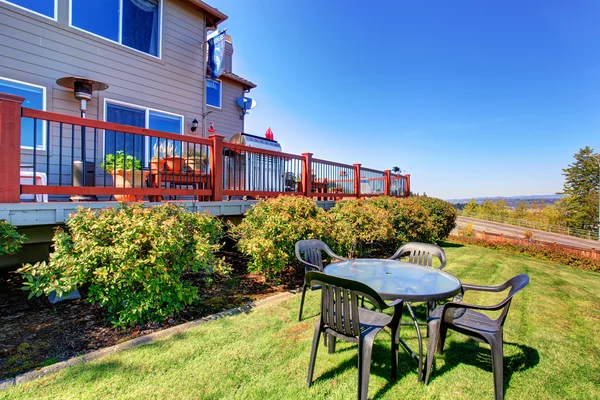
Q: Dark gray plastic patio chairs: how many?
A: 4